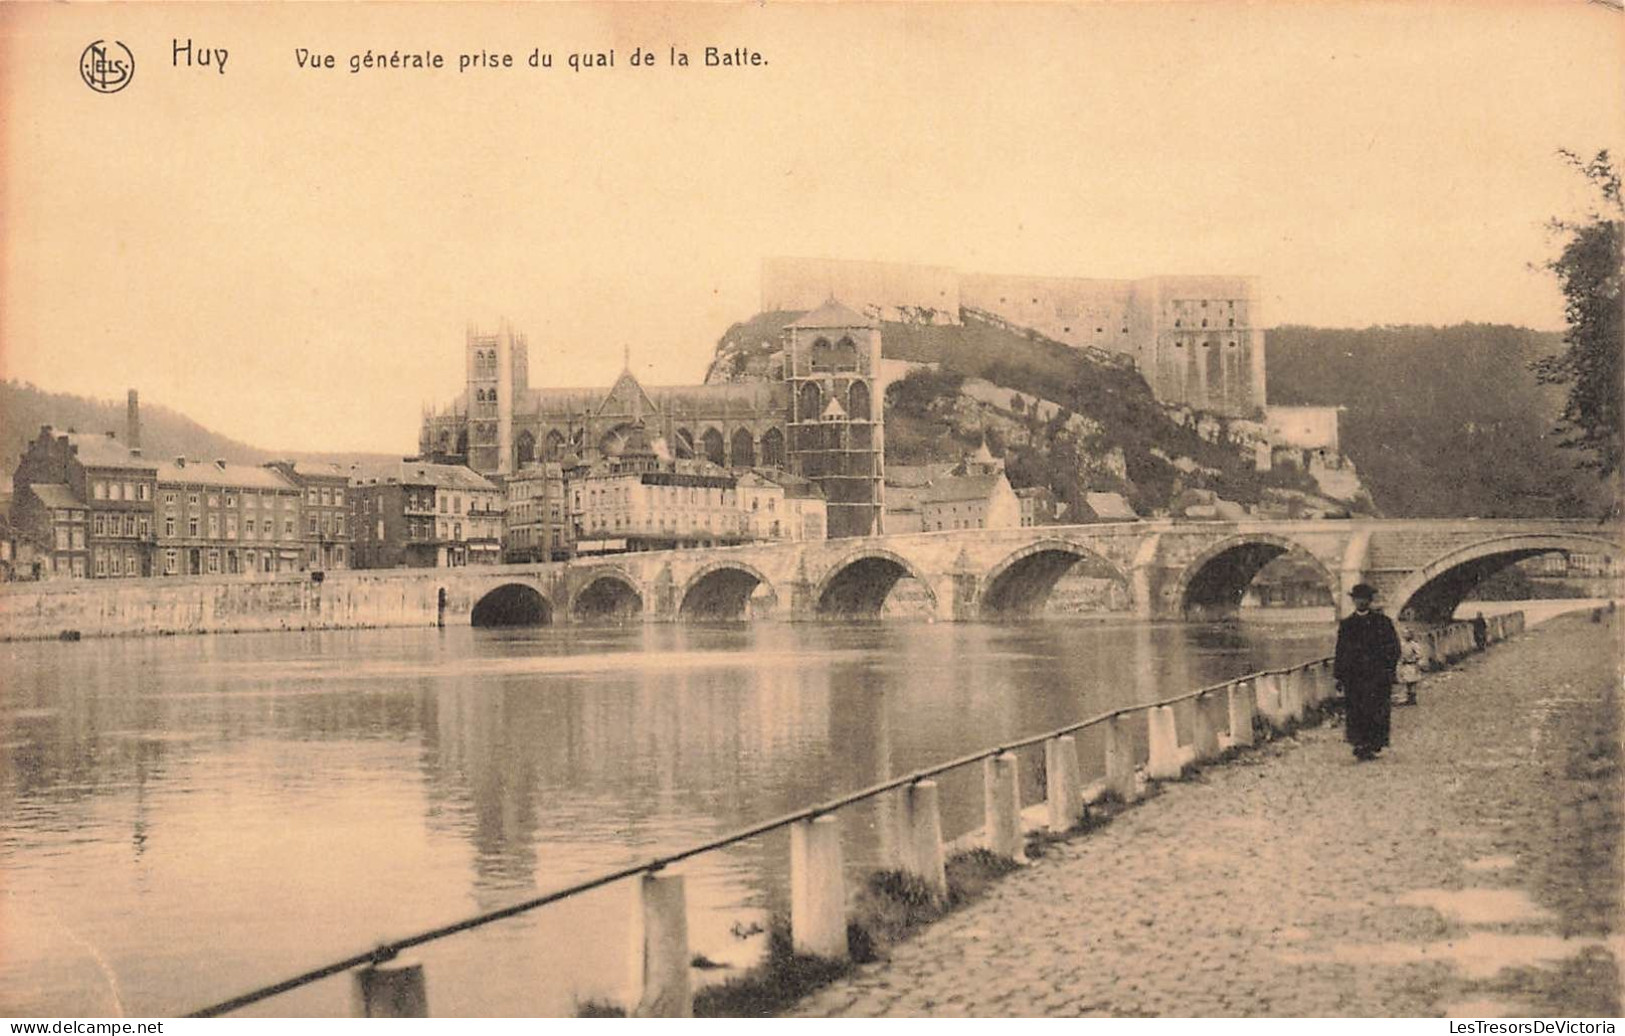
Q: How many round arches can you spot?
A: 7